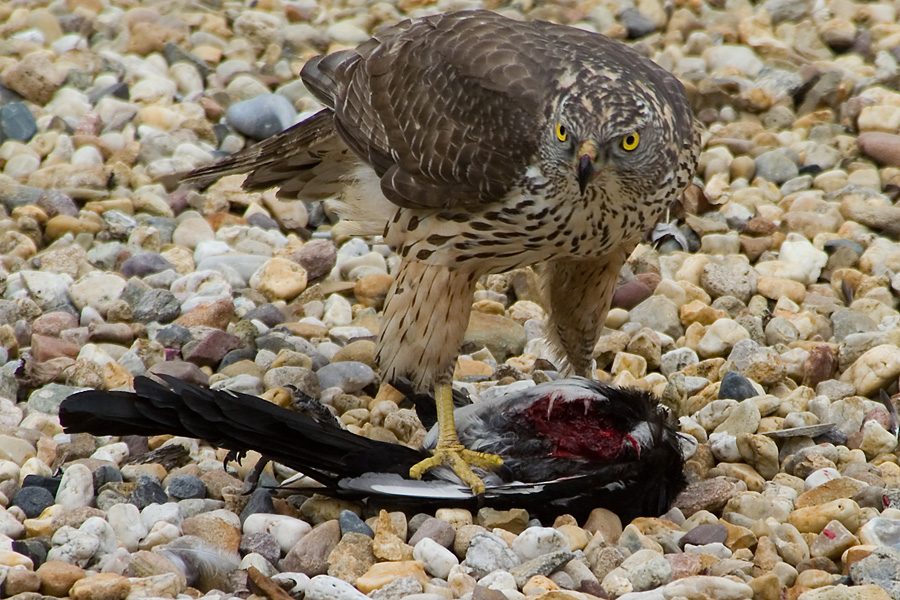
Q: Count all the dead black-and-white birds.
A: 1